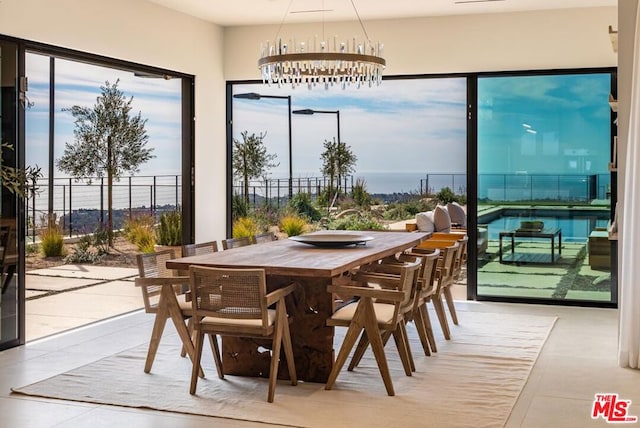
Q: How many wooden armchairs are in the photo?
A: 9